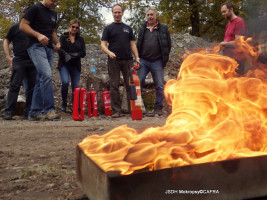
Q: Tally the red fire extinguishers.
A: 4